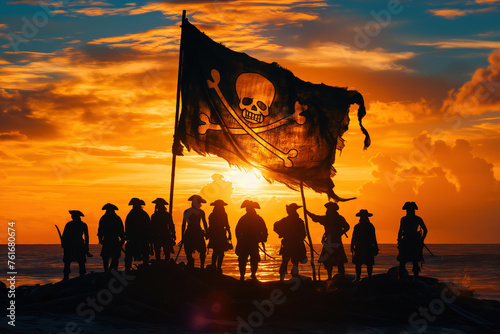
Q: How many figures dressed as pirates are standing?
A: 11